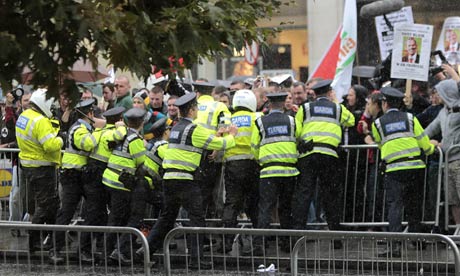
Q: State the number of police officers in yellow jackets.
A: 11